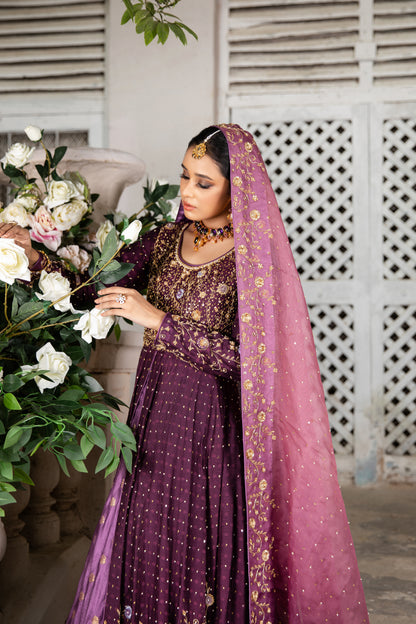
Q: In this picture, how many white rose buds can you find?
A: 2